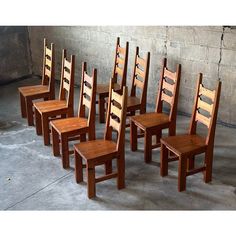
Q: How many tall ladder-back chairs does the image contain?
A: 8